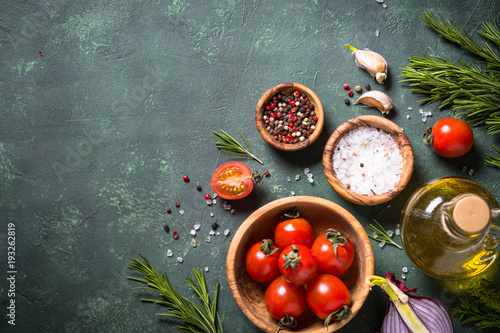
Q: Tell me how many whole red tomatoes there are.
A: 7